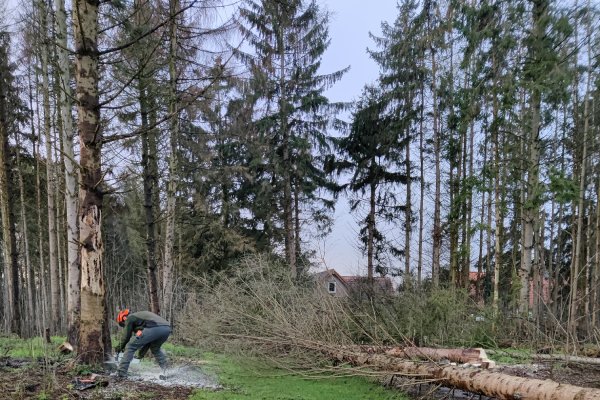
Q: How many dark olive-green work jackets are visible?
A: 1